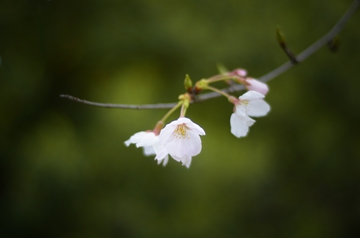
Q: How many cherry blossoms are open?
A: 3